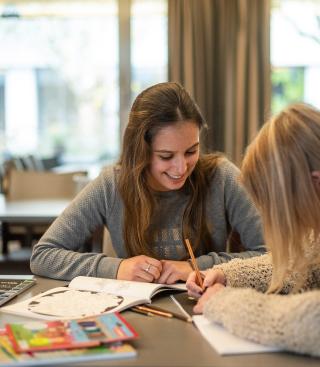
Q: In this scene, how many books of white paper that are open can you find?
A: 2